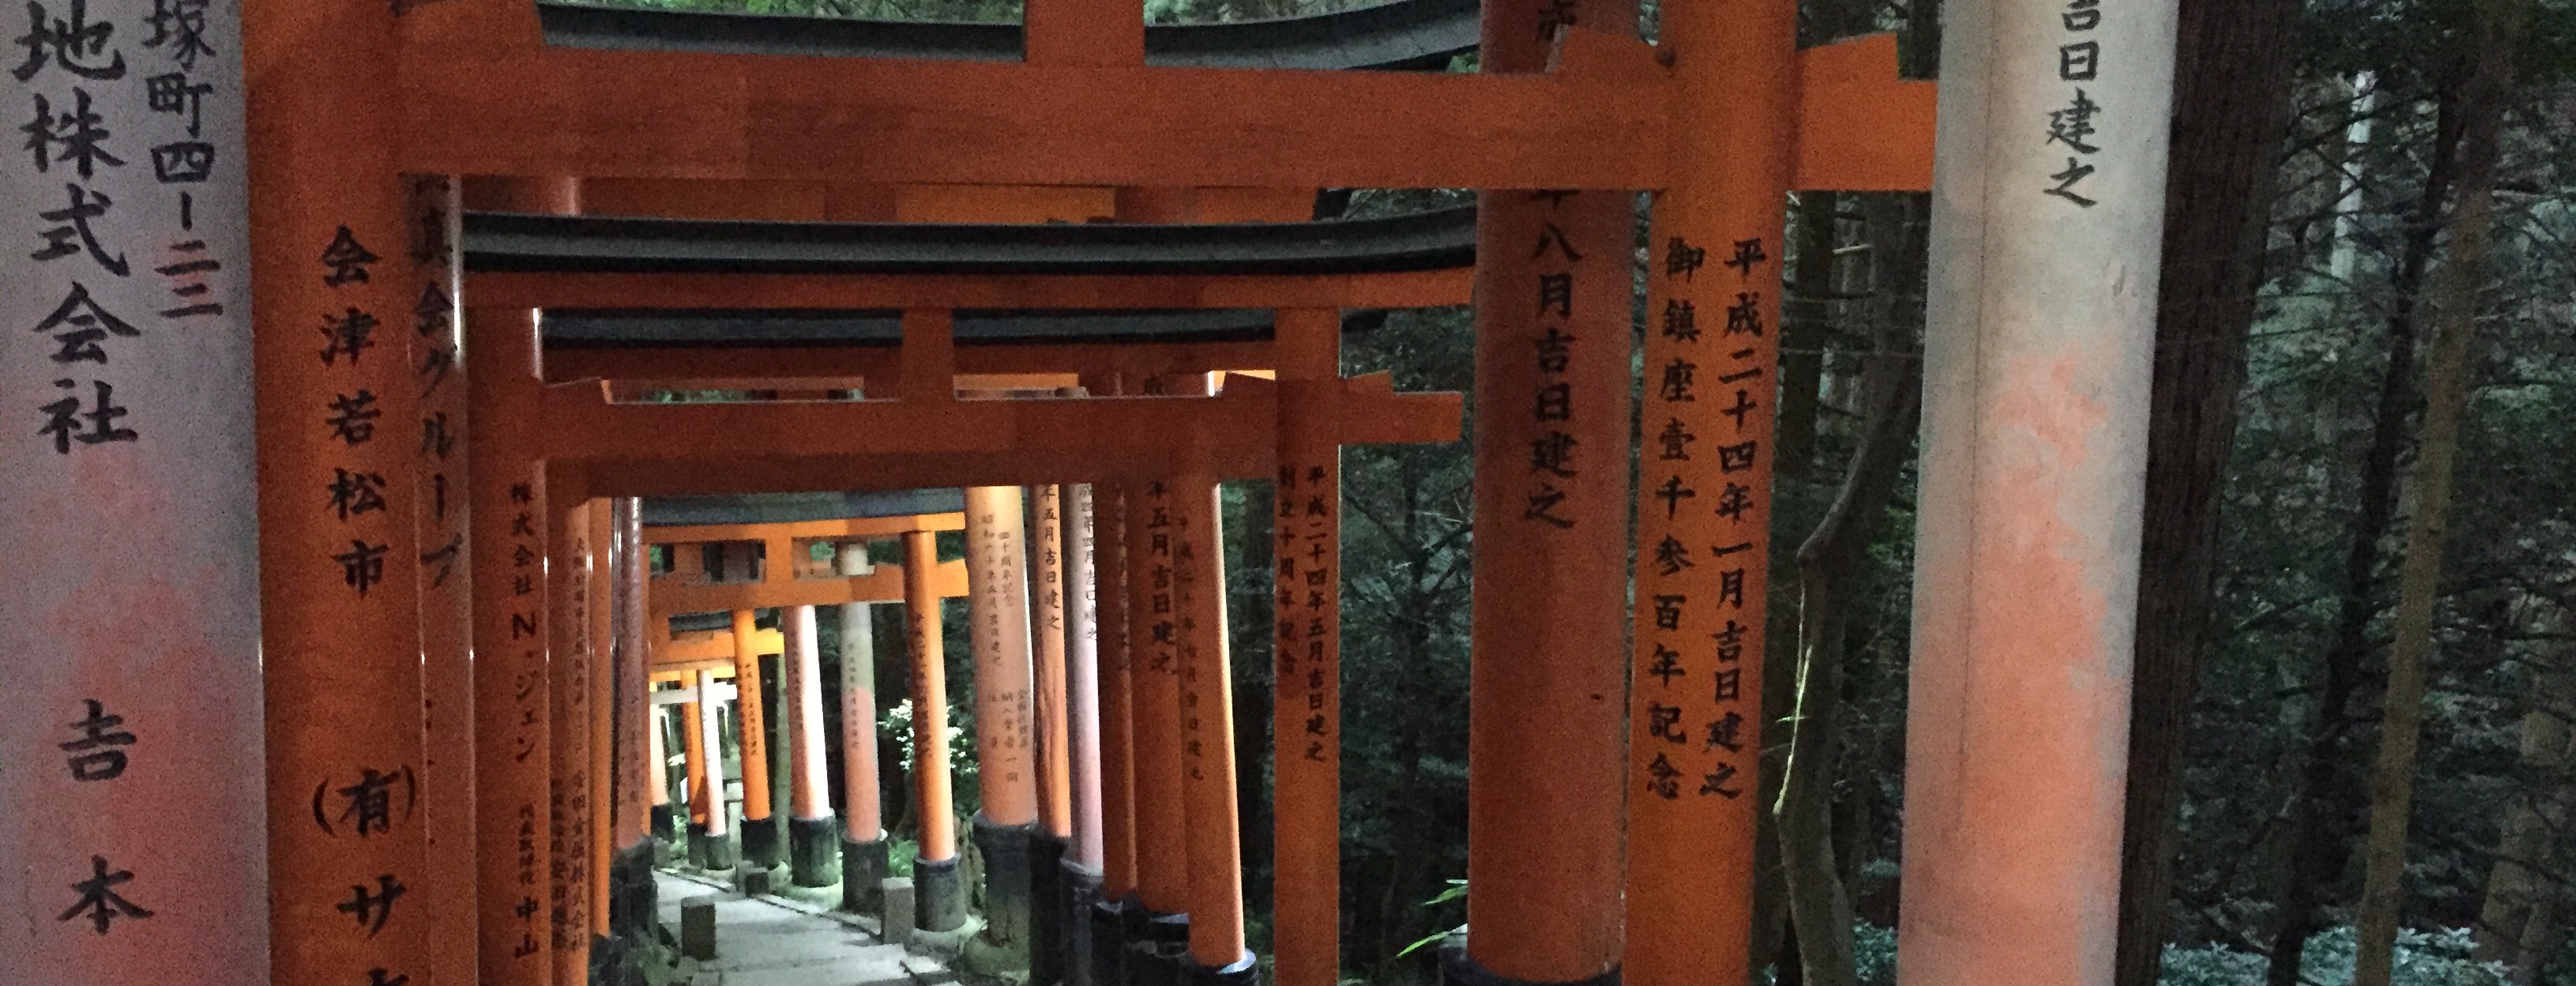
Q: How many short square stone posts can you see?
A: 3